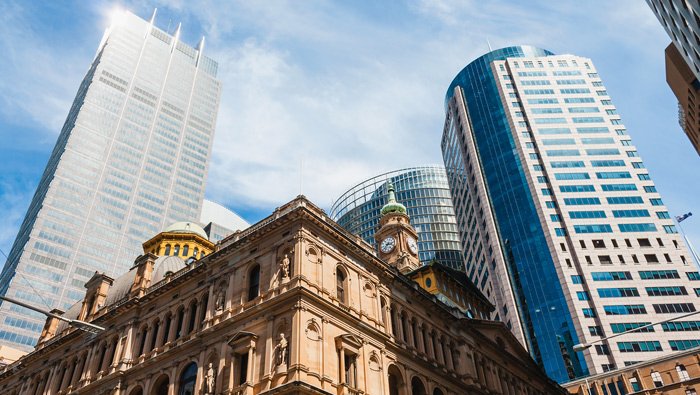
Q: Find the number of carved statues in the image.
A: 4